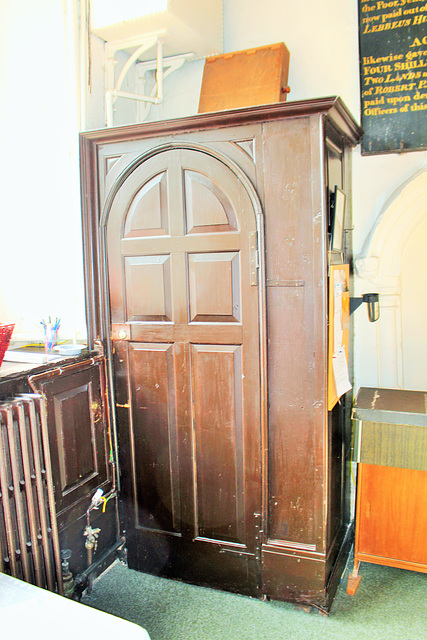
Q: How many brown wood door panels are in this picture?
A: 6